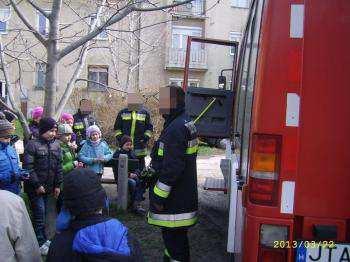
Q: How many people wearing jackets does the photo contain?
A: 12